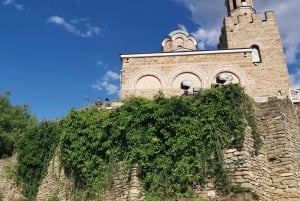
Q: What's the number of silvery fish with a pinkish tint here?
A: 0